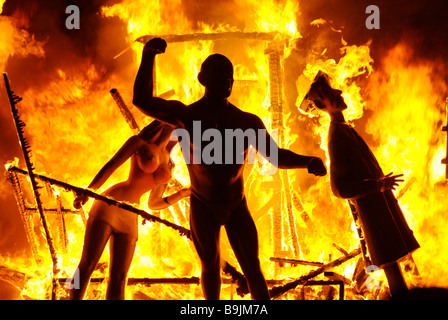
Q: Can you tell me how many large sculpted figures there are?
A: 3